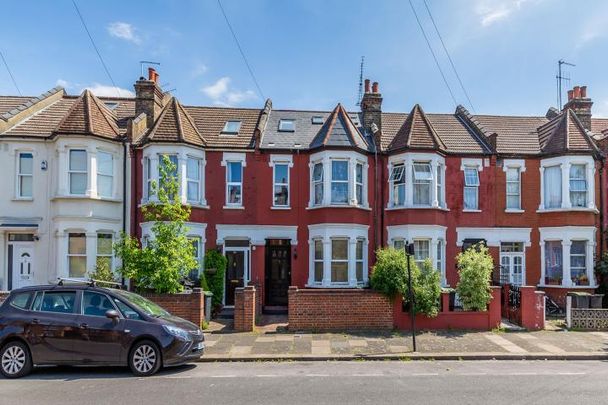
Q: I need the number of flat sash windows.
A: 5